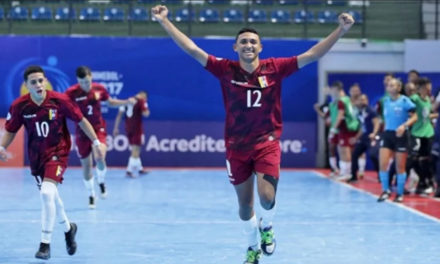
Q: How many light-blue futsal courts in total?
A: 1